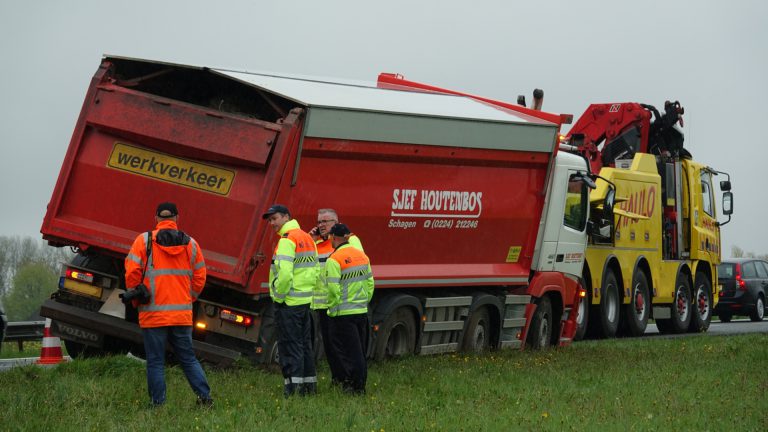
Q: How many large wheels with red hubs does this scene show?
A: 3